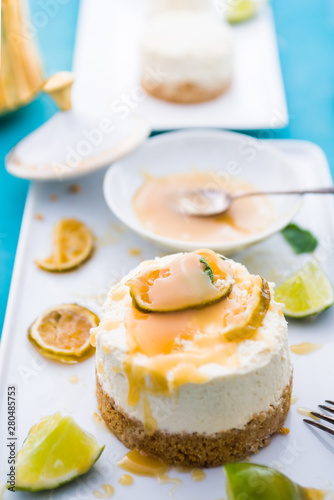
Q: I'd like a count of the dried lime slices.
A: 4